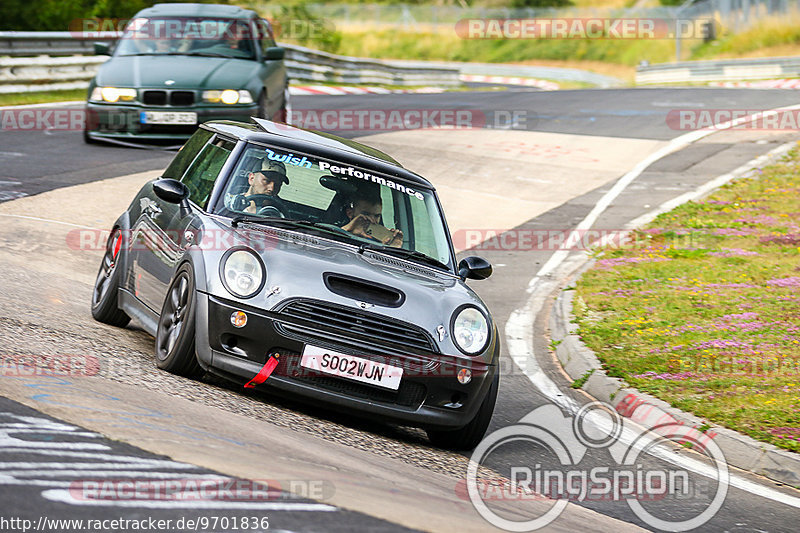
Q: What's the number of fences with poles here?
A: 1